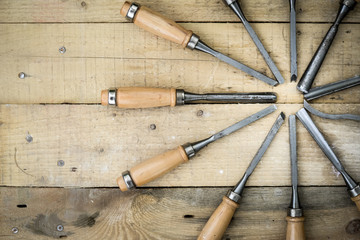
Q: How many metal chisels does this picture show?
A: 11